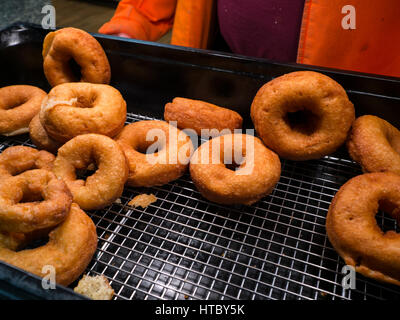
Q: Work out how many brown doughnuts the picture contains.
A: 14